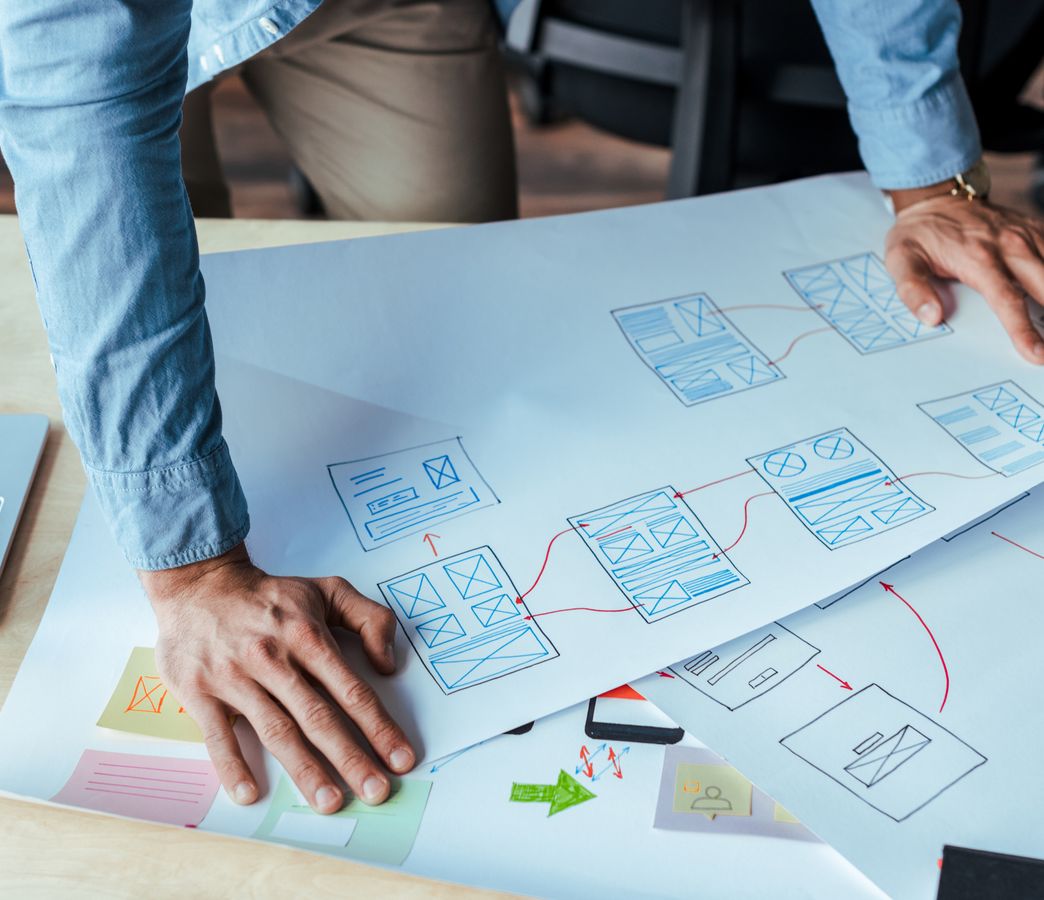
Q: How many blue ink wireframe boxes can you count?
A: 7